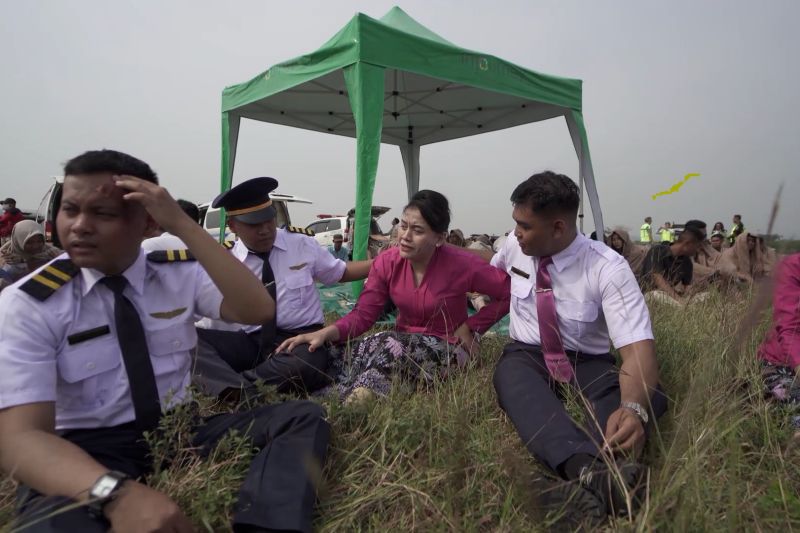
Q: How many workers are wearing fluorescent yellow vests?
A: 3